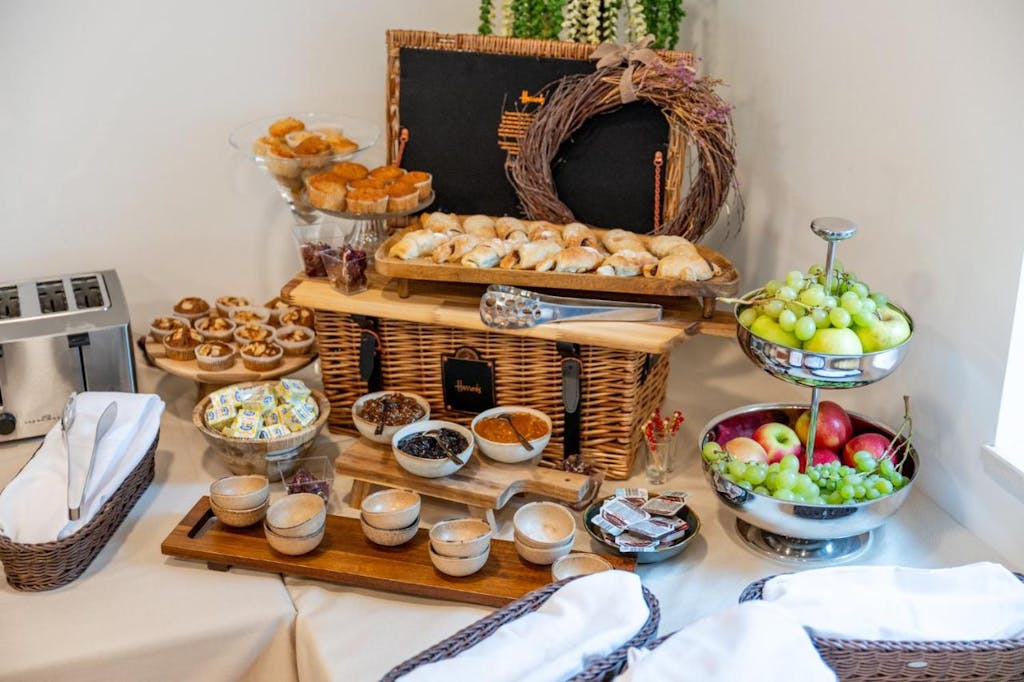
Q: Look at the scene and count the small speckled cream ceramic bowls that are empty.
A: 11